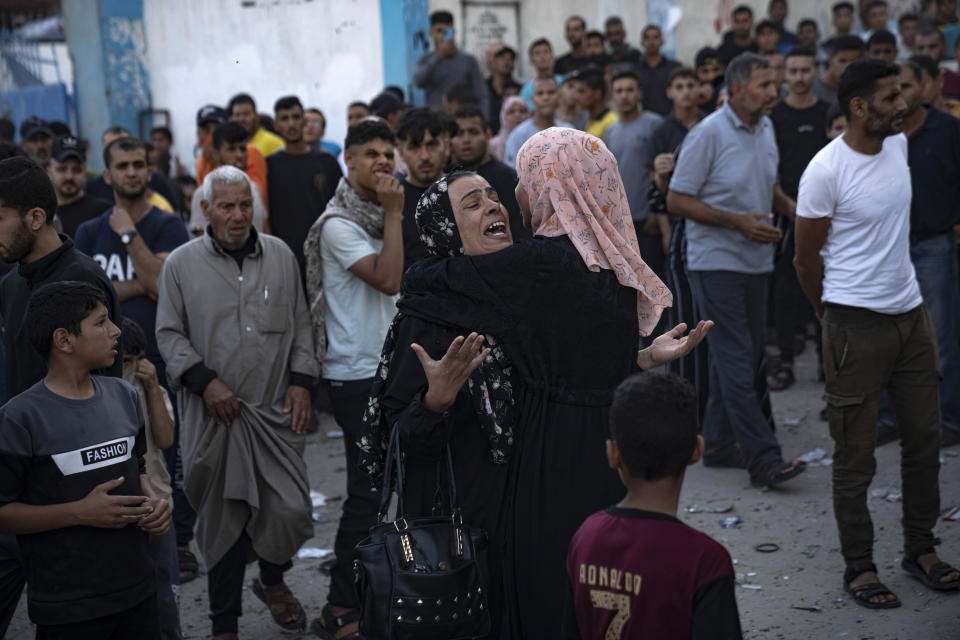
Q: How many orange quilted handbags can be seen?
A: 0